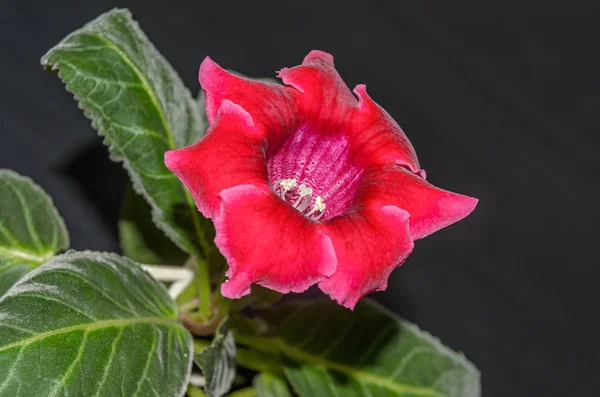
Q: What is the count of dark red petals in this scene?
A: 7